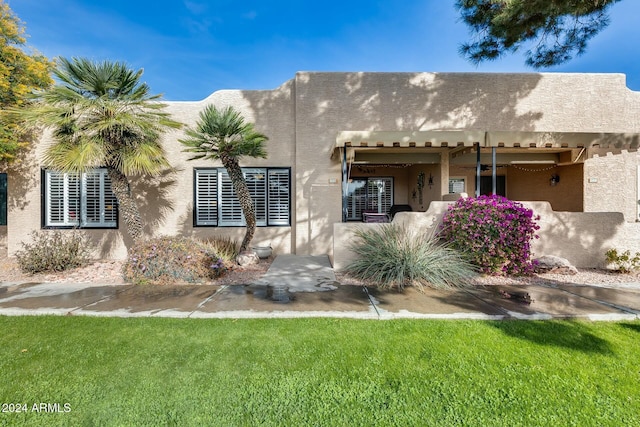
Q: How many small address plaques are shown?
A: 2